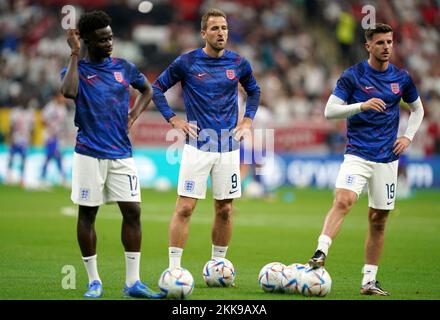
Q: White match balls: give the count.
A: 5